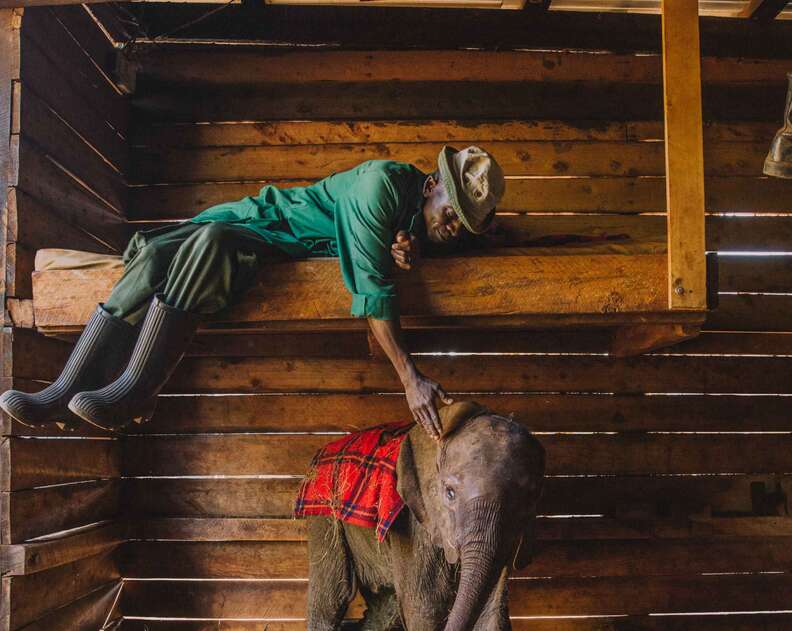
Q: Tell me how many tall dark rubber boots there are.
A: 2